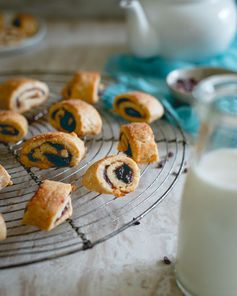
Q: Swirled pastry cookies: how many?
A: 11